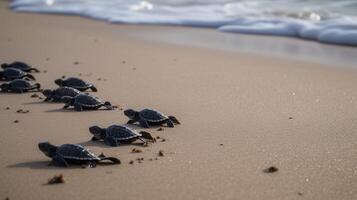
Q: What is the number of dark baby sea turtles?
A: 9